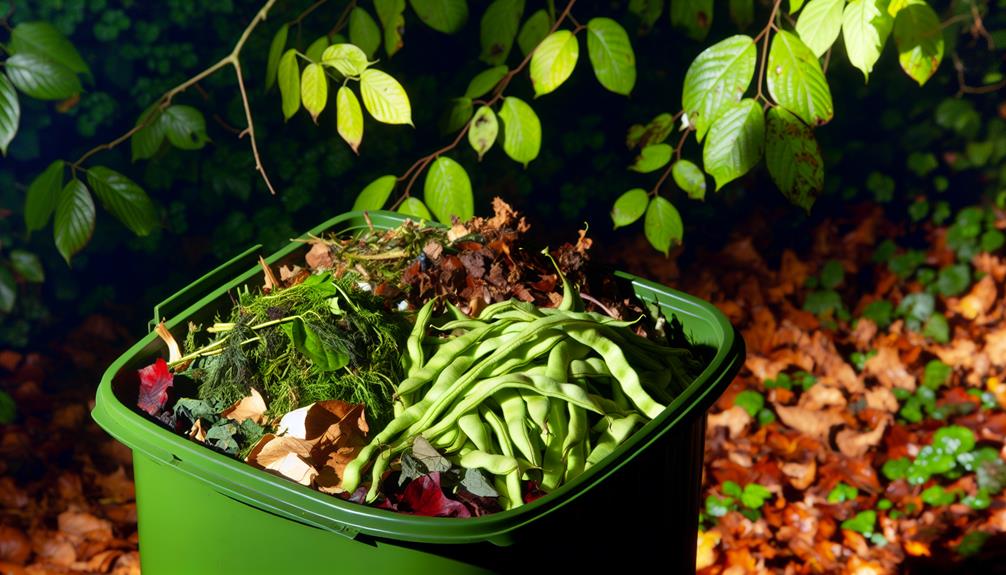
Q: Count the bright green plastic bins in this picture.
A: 1